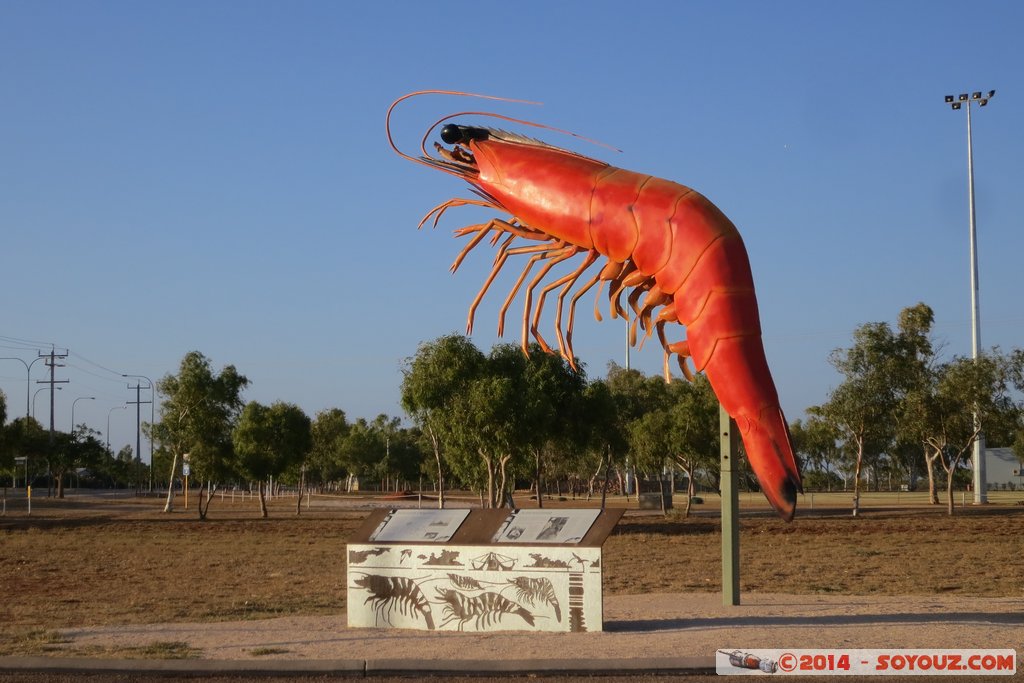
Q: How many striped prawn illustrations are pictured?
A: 4